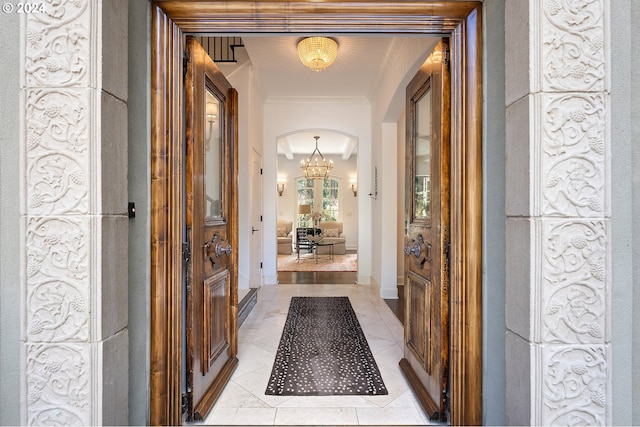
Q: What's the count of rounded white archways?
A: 2